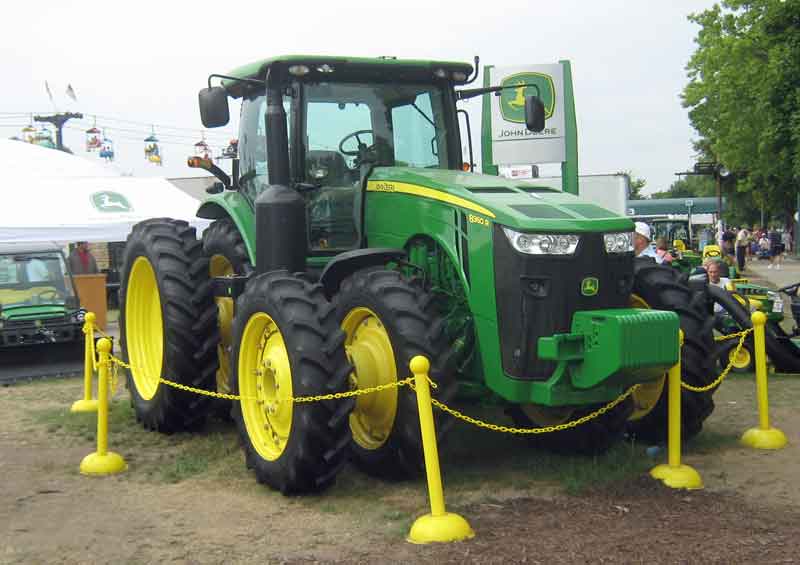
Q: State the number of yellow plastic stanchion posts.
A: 5